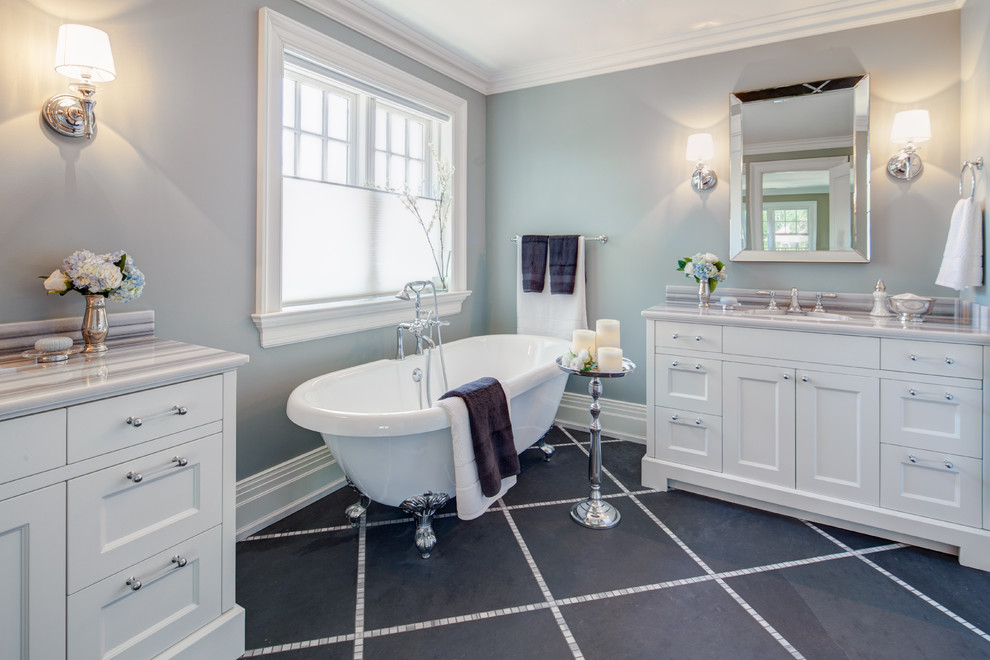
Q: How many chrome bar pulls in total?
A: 9